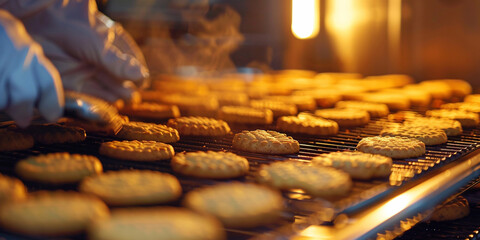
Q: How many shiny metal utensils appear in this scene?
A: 1